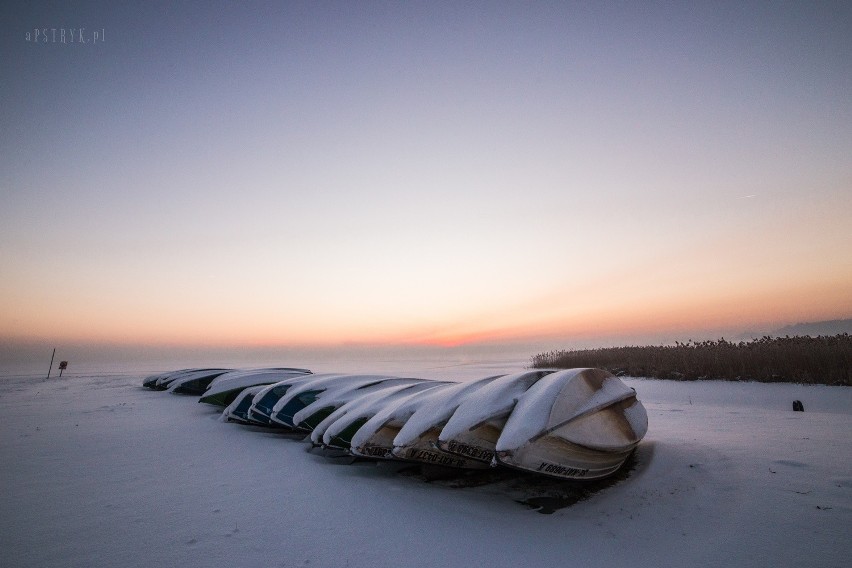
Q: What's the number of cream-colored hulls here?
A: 4